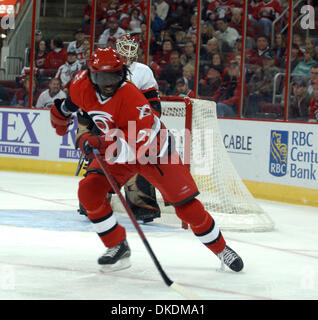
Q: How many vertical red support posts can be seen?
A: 6